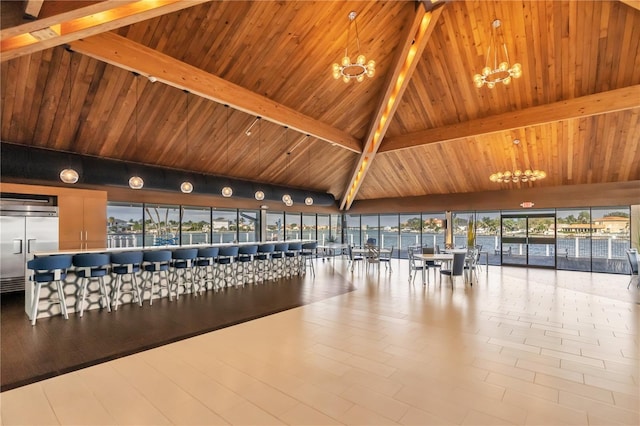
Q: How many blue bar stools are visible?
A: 12